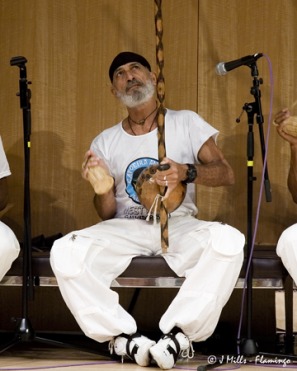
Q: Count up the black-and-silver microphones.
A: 1